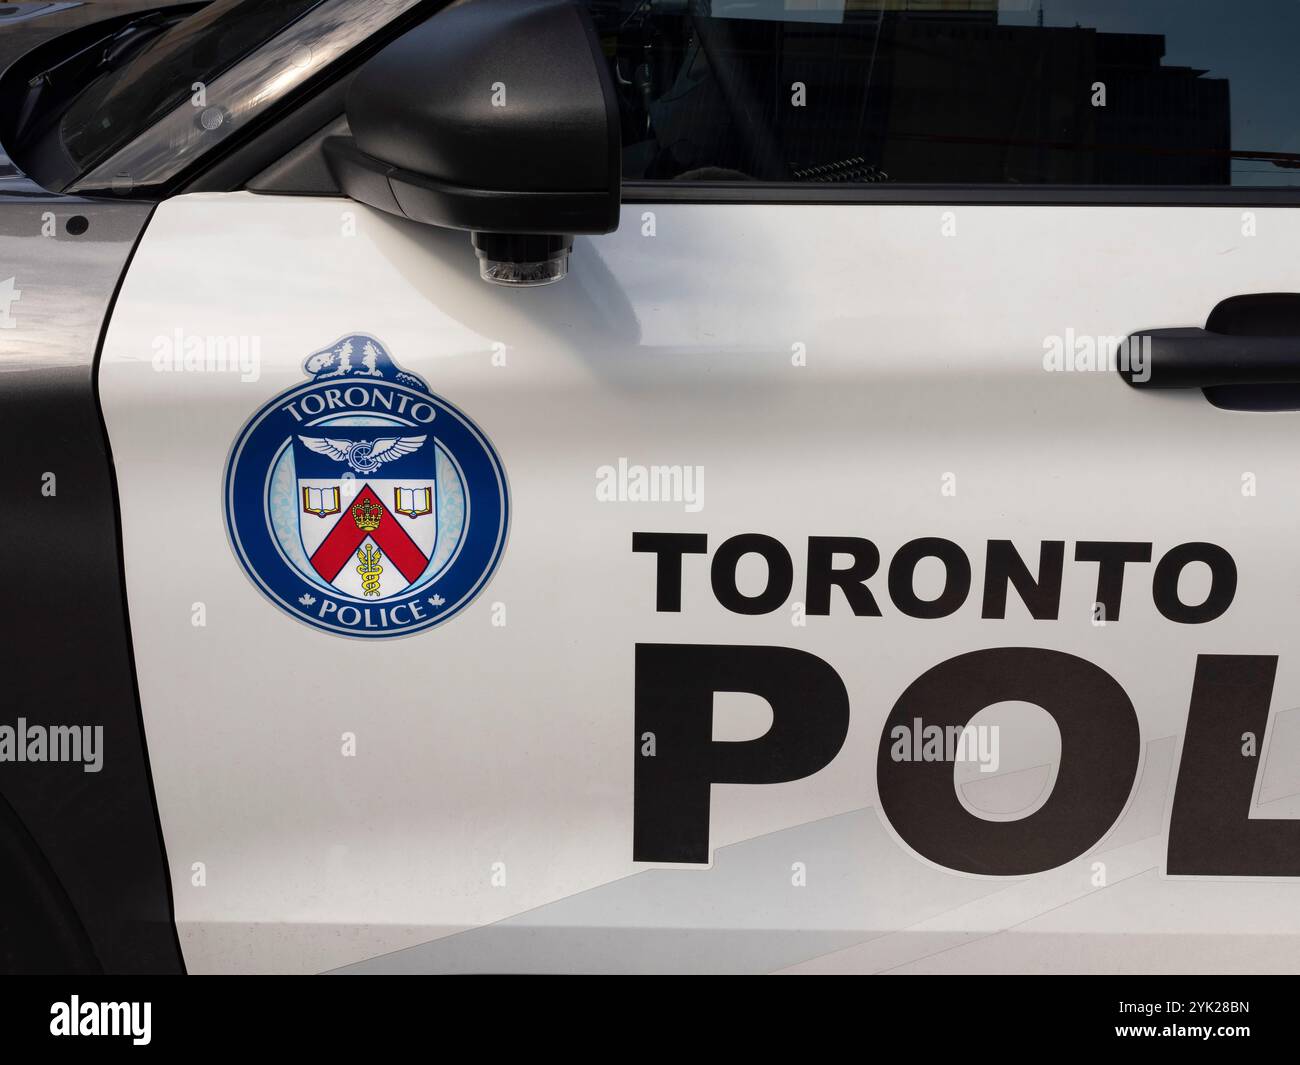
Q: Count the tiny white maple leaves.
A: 2